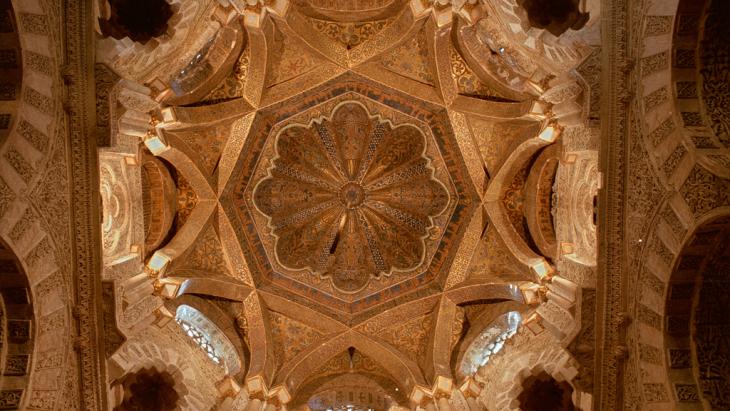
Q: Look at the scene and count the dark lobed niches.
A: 4